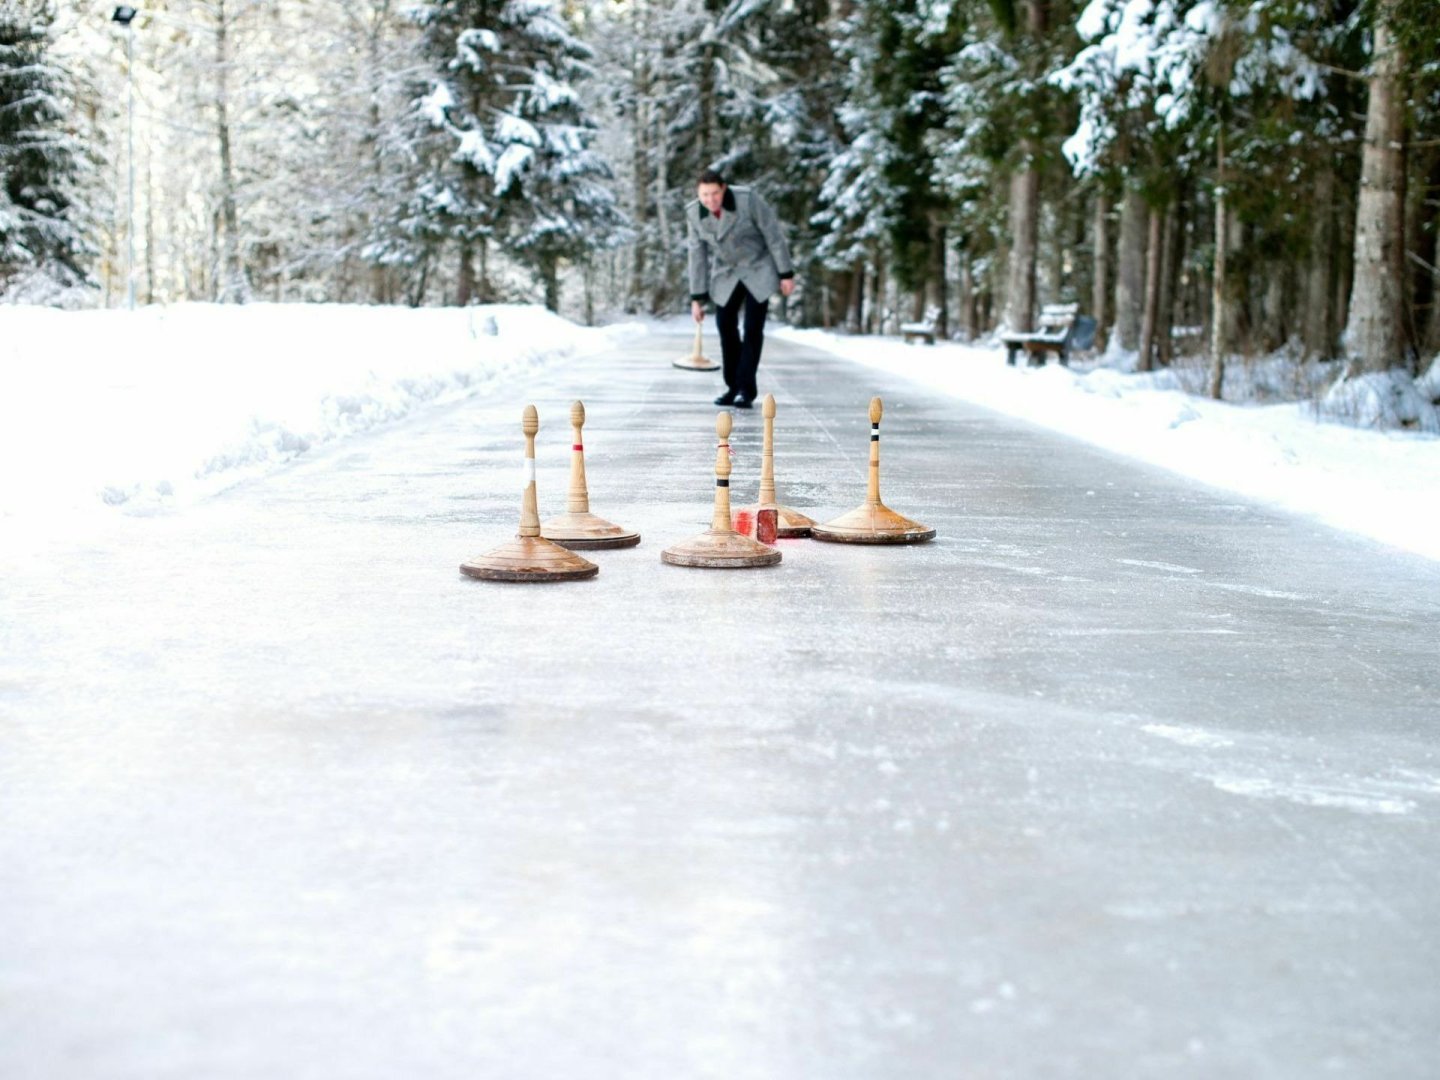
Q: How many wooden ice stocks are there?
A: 6